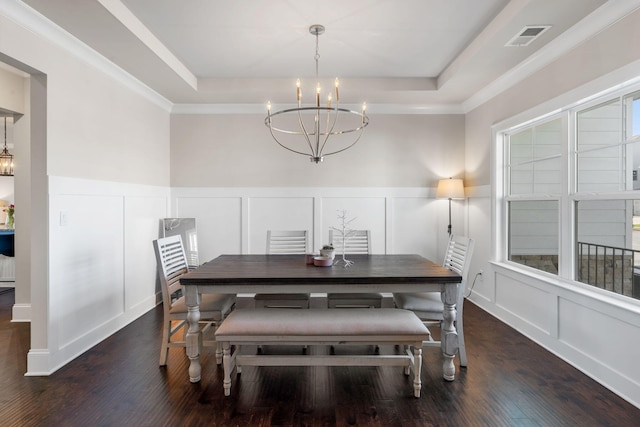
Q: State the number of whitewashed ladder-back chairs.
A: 4